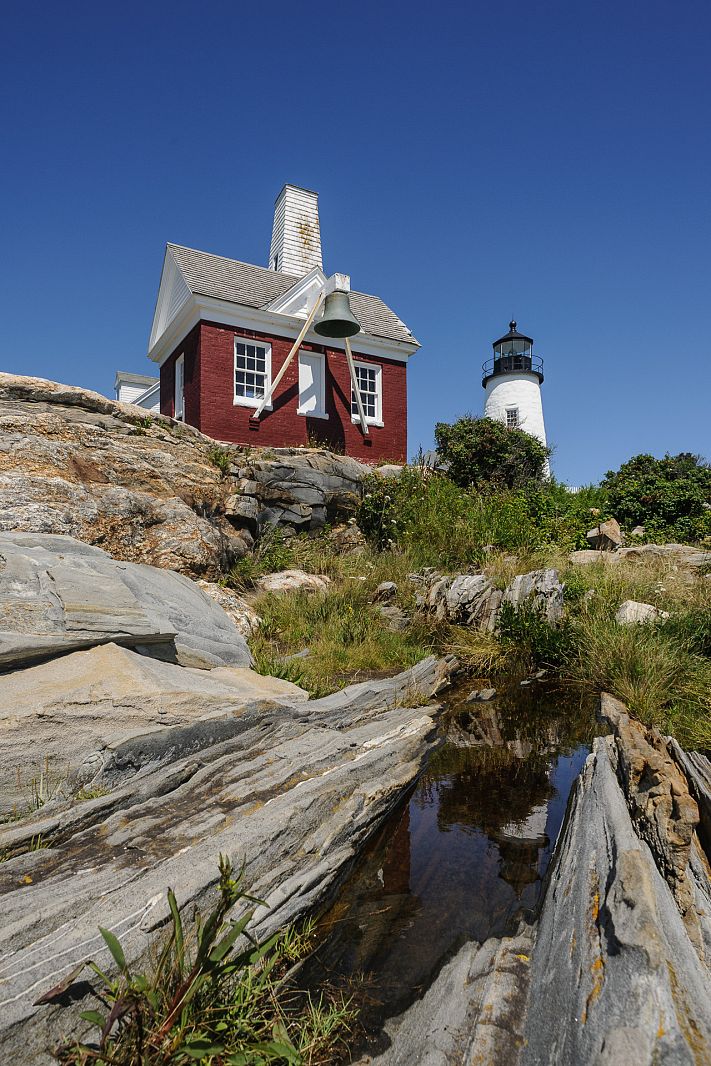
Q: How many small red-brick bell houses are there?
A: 1